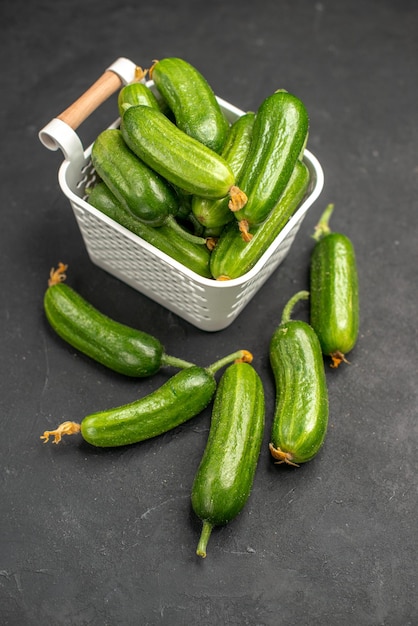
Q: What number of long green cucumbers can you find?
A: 13